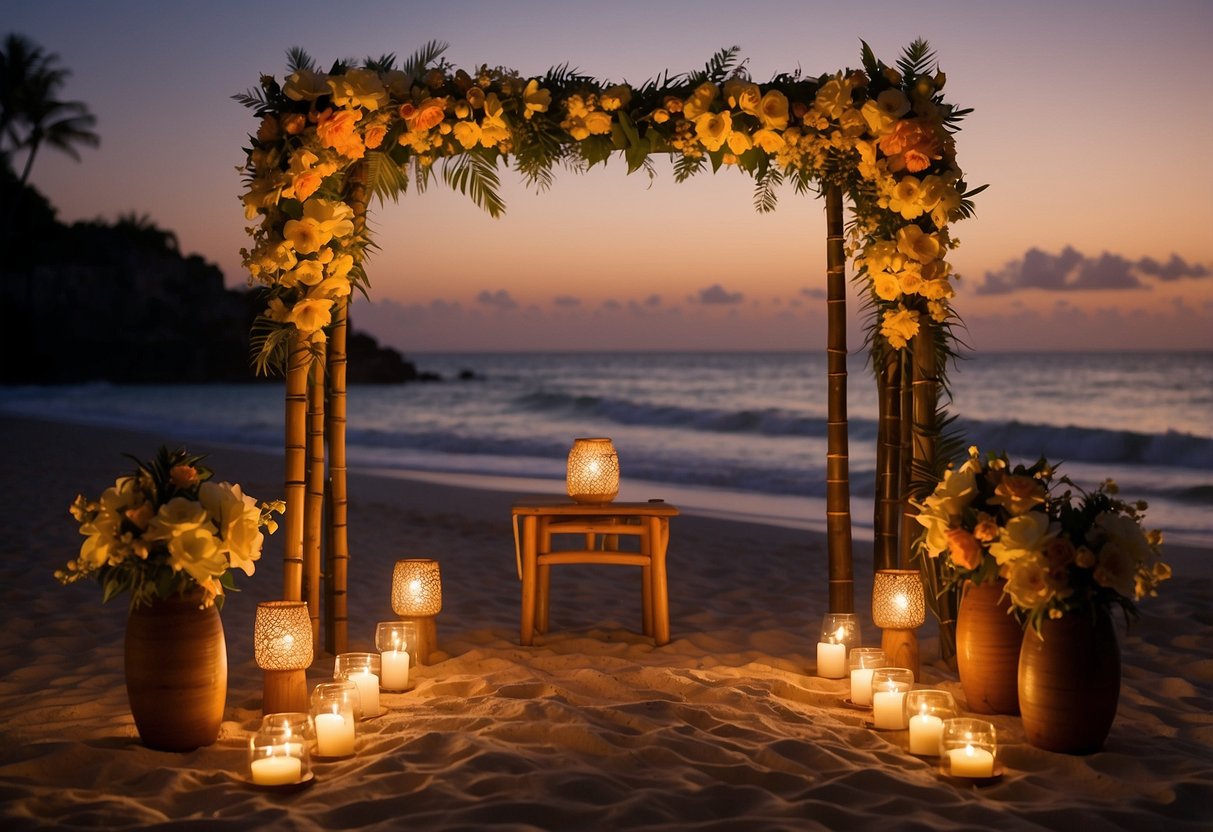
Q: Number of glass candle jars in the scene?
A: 10